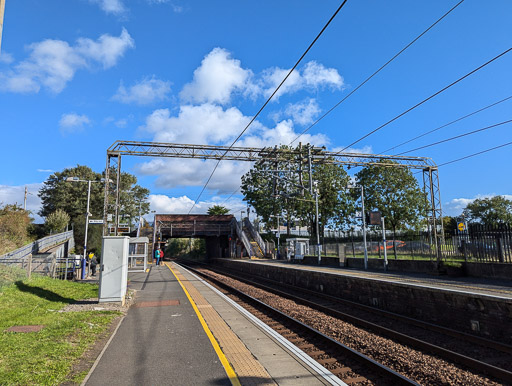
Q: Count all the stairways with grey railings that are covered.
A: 0